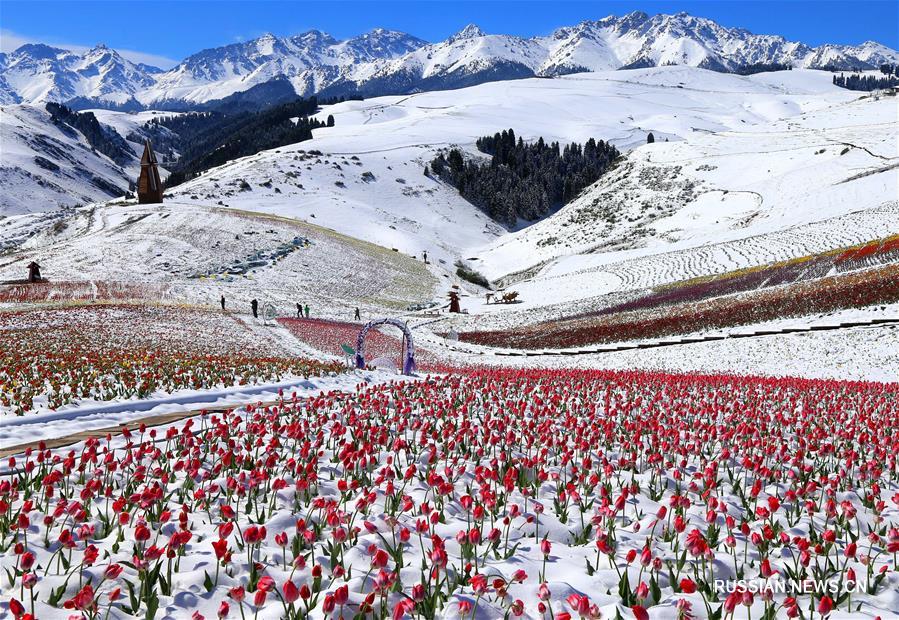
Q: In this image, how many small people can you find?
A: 5